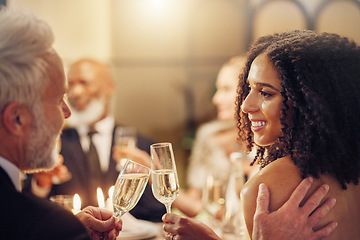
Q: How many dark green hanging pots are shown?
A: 0